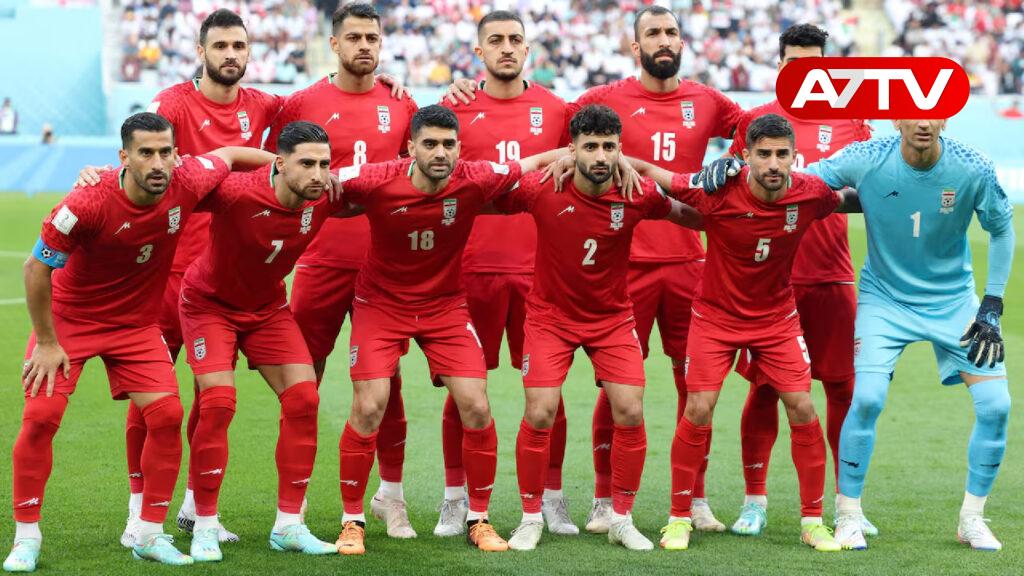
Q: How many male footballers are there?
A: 11